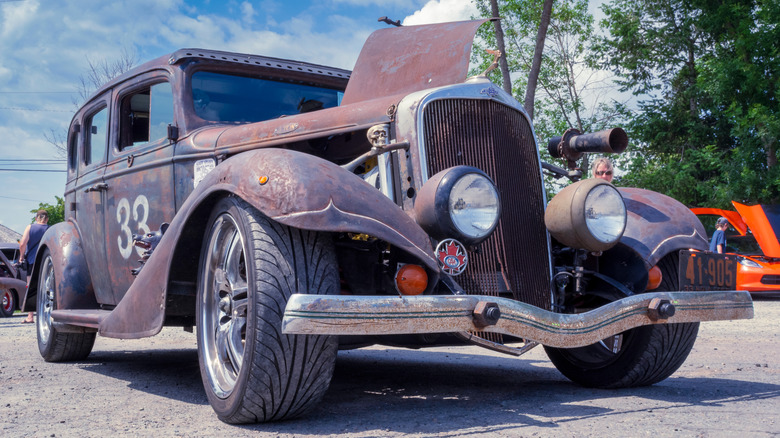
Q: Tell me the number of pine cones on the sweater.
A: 0